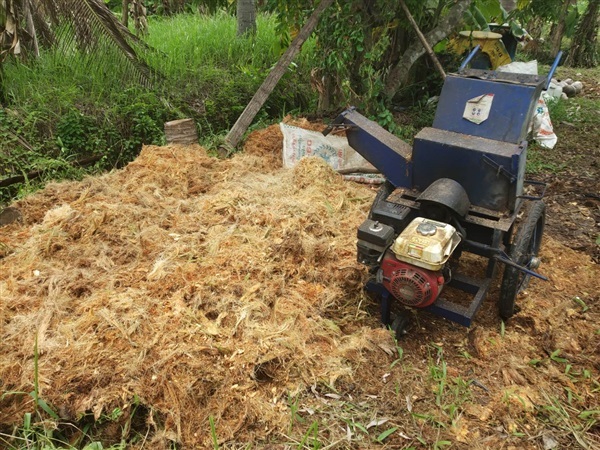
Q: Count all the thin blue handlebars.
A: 2